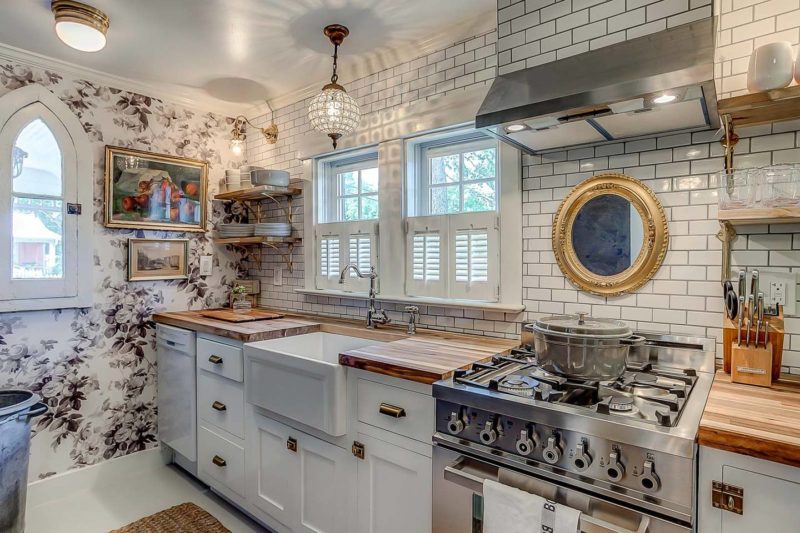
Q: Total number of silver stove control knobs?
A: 7